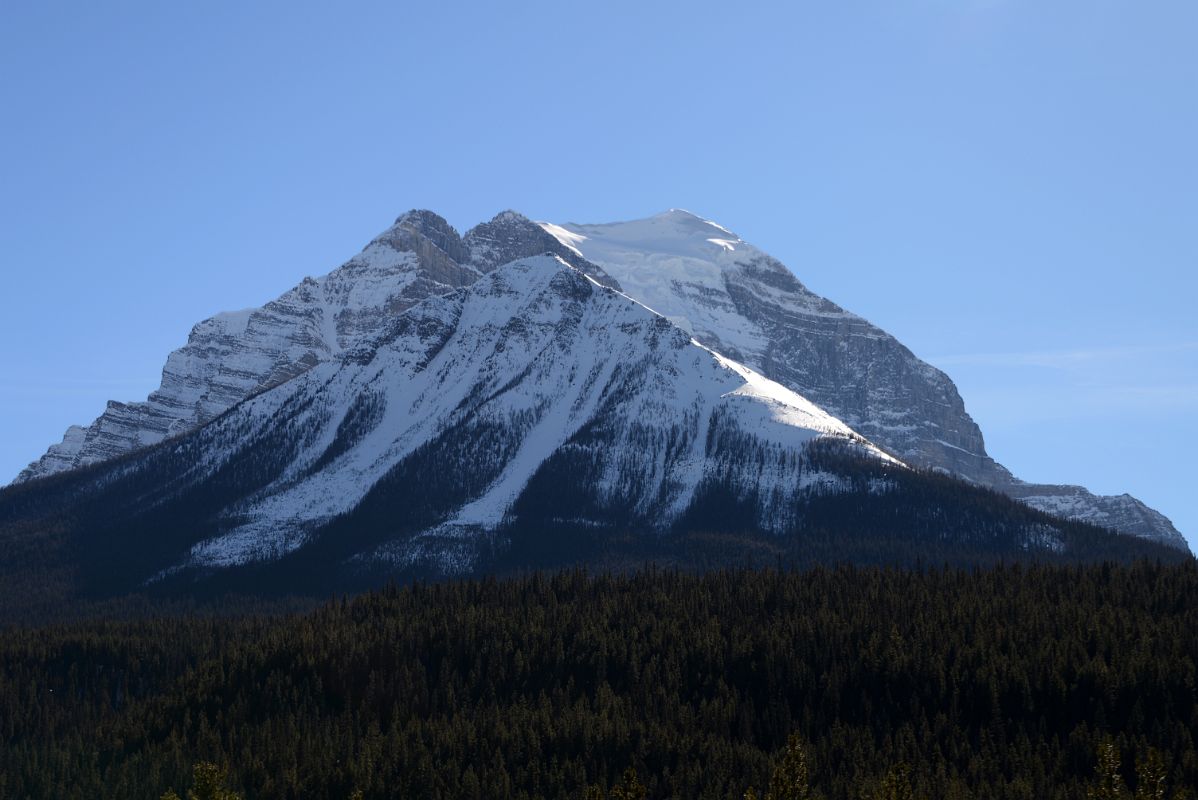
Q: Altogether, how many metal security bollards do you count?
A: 0